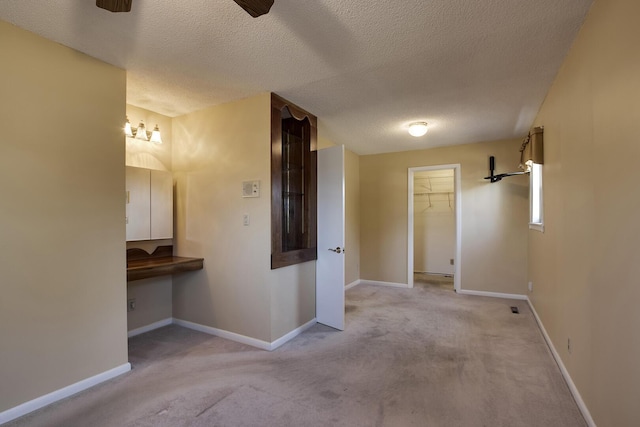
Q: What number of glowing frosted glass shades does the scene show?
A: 4